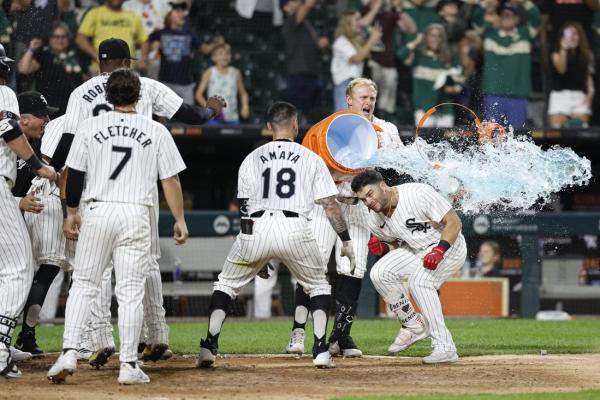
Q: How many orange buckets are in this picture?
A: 1